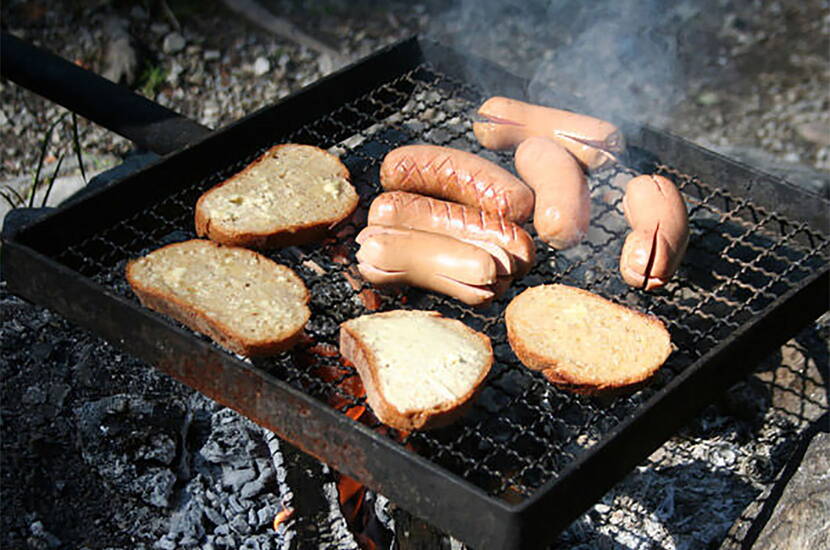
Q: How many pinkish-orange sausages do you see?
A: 6